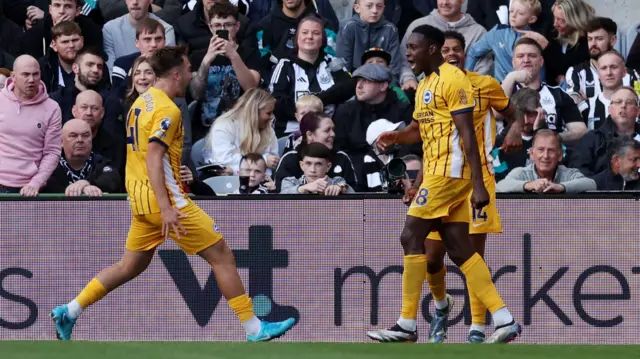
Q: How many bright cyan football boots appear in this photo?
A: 2